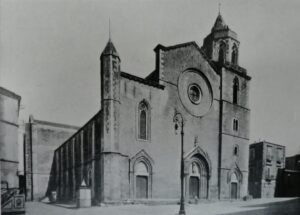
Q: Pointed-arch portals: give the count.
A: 3